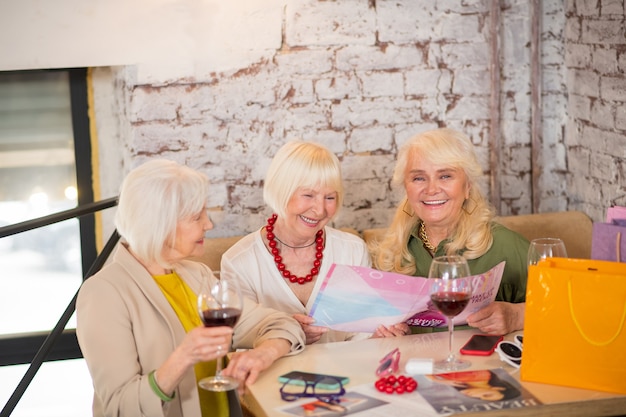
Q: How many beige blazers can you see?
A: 1